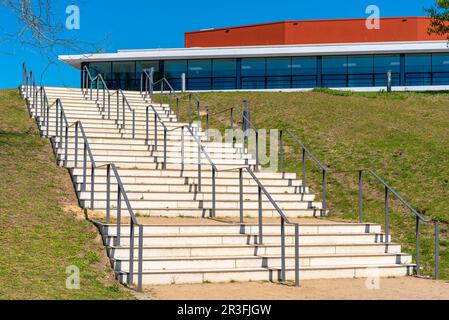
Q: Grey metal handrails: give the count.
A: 3